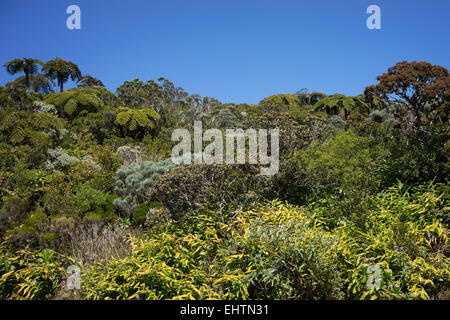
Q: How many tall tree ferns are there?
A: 2